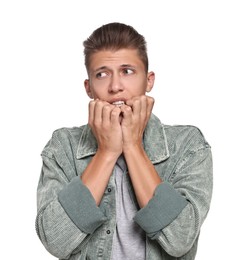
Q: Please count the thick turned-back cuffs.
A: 2